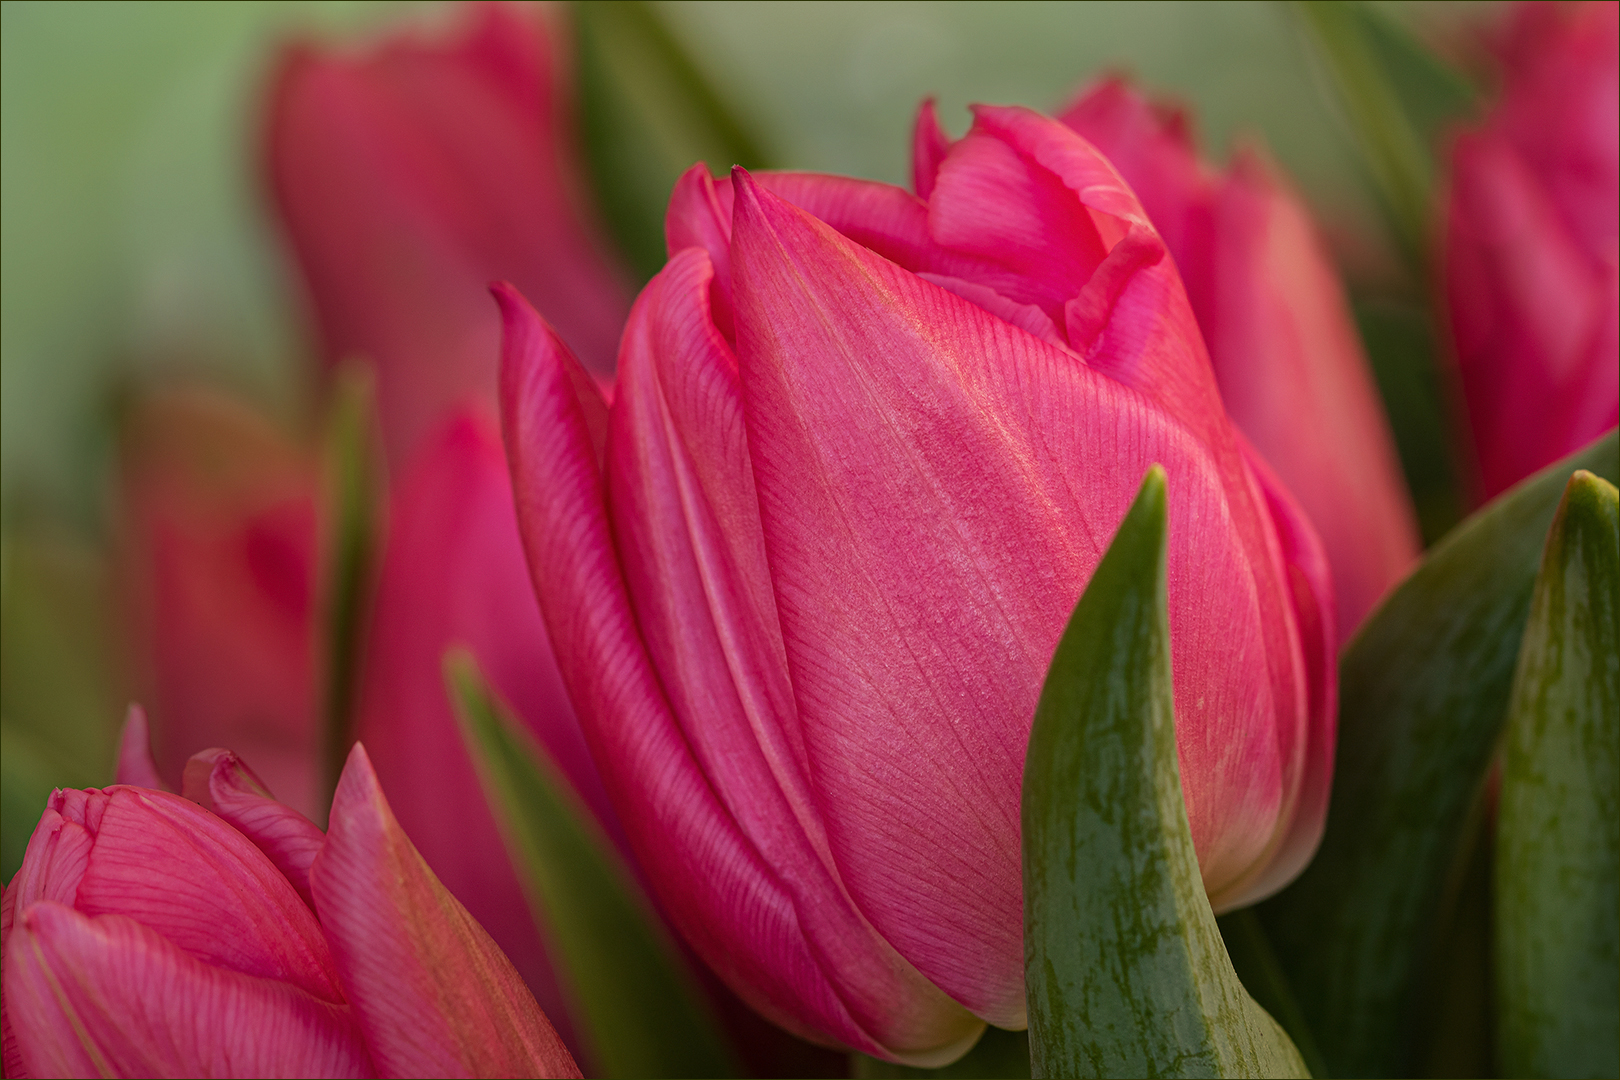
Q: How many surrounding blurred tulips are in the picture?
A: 5